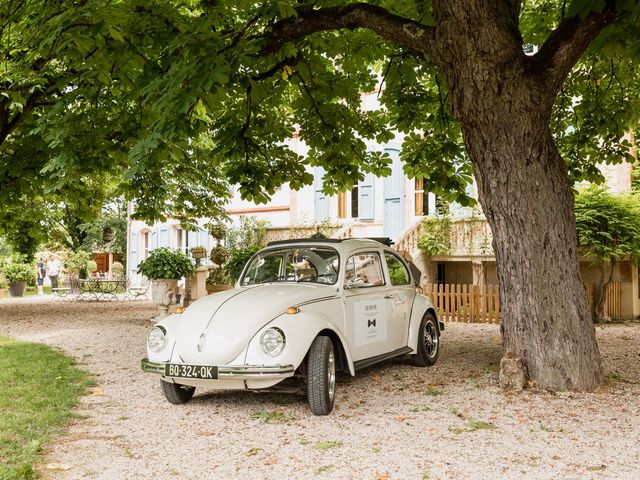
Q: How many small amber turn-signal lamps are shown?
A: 2